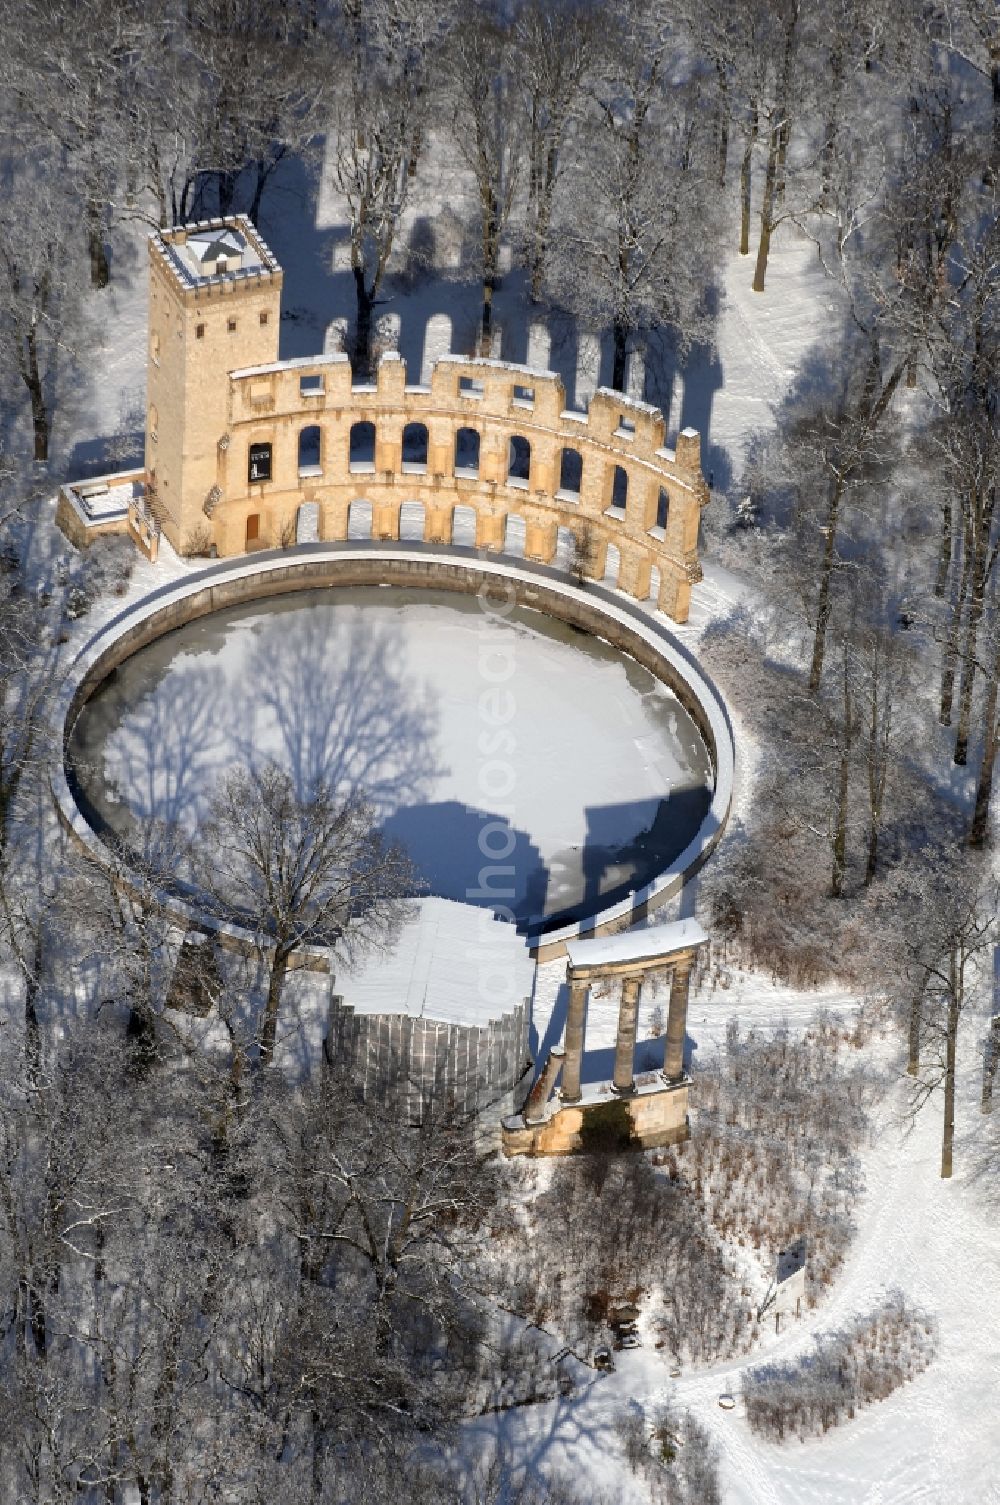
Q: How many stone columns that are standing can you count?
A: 3